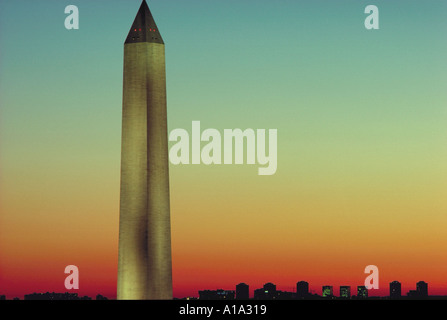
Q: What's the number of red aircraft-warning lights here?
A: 4